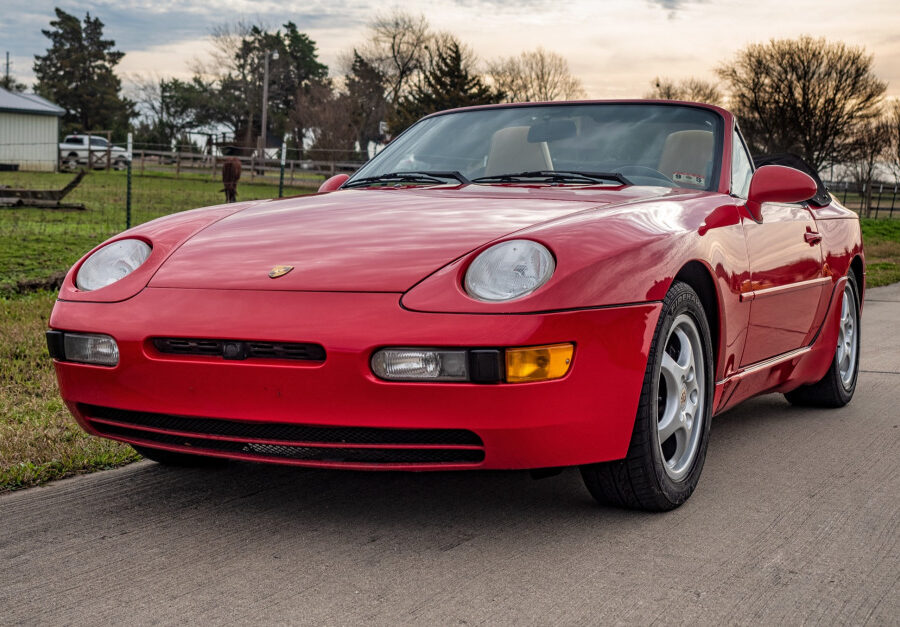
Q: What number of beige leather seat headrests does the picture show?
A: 2